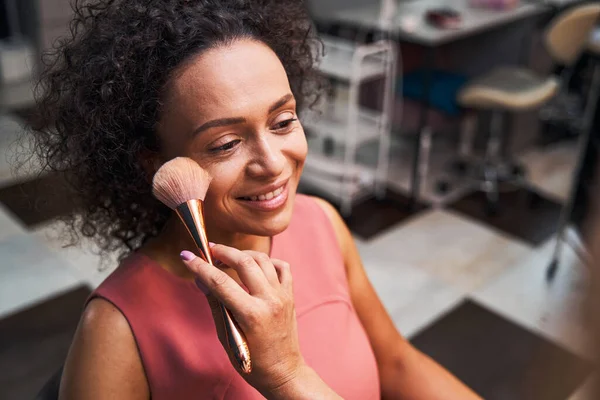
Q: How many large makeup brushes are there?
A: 1